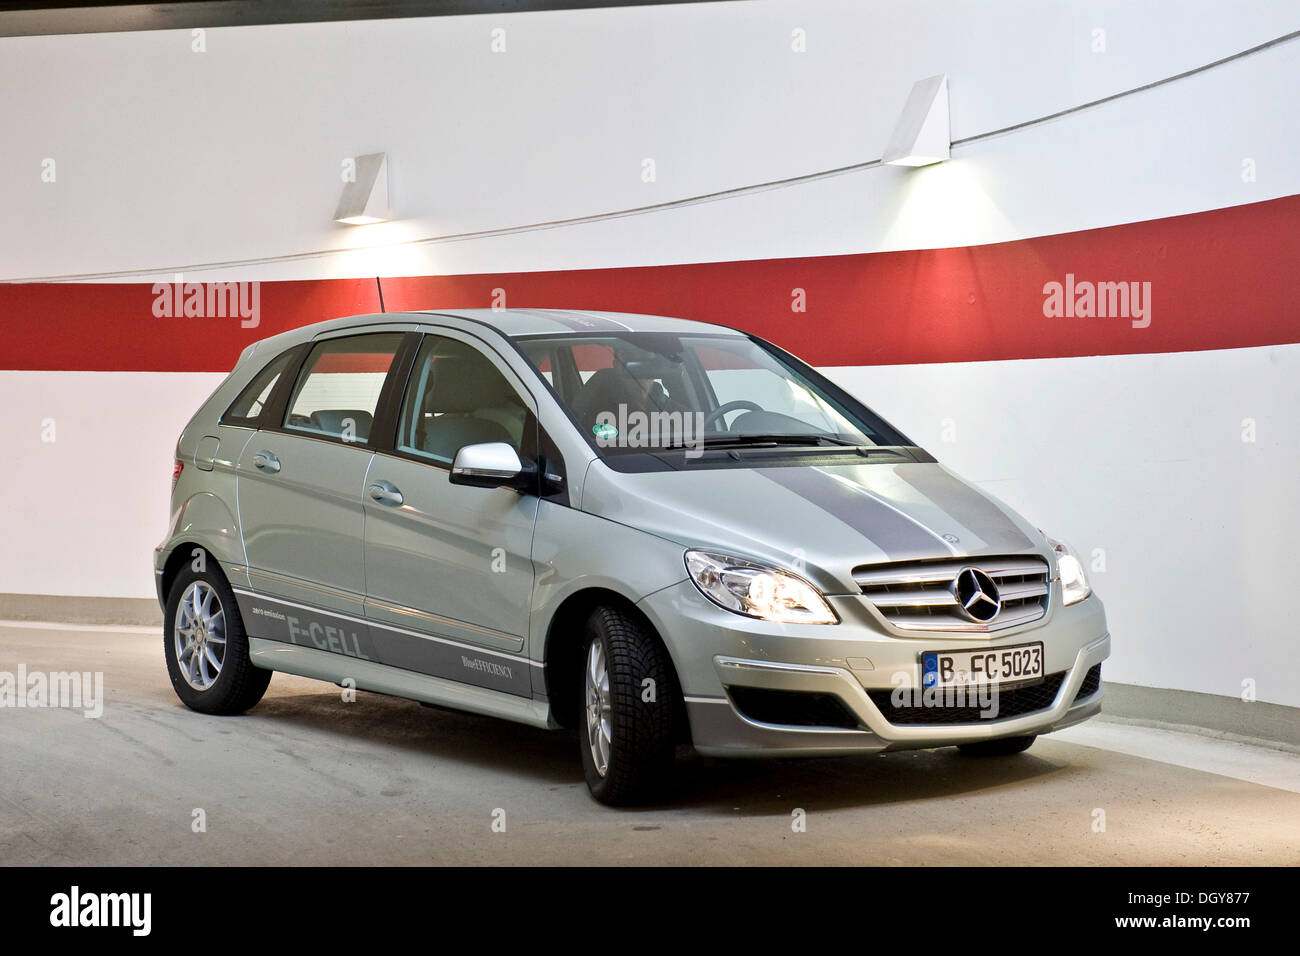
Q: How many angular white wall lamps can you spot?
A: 2